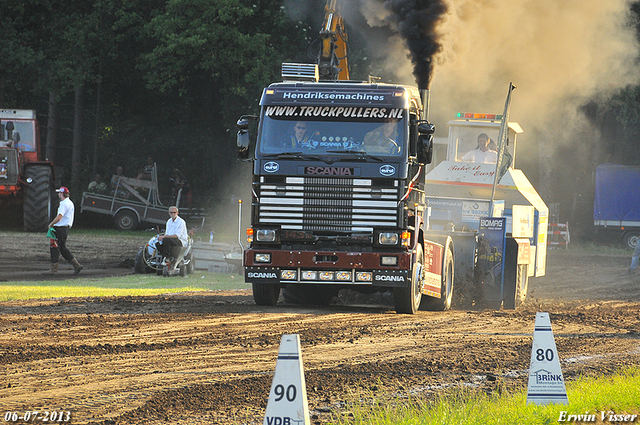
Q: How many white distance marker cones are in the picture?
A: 2